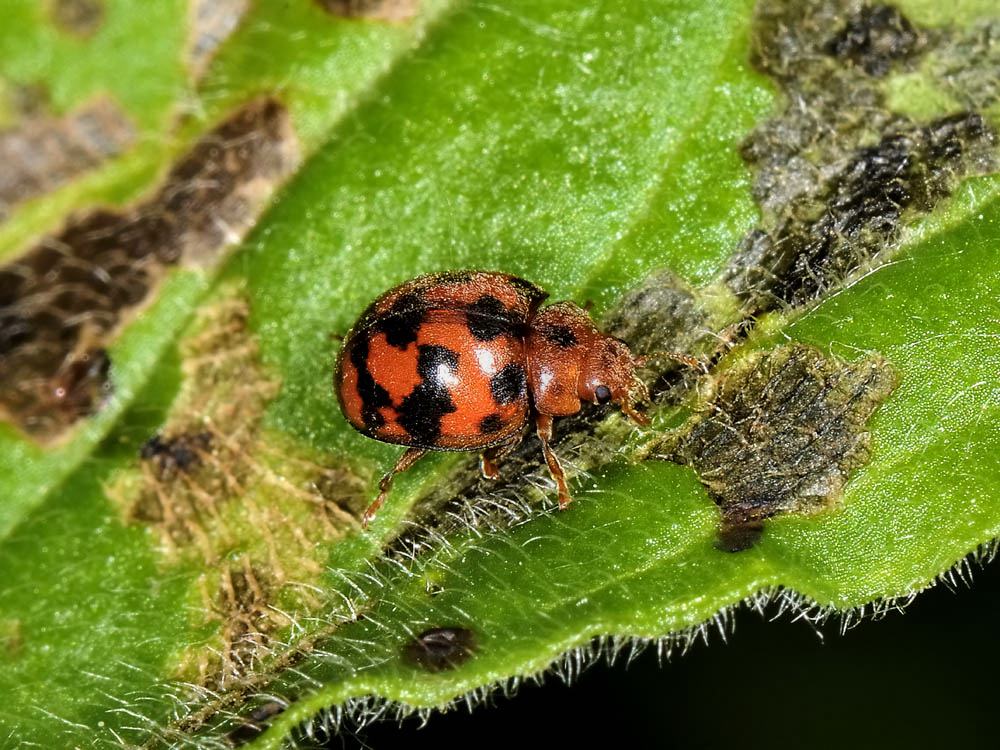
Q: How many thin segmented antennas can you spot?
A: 2